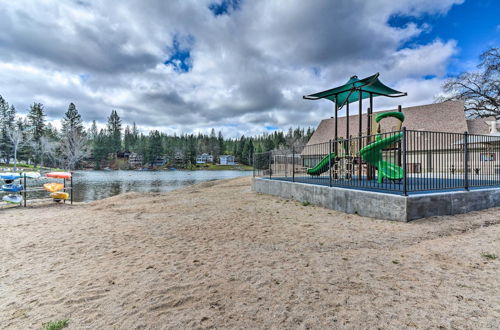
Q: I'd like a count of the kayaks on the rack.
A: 7